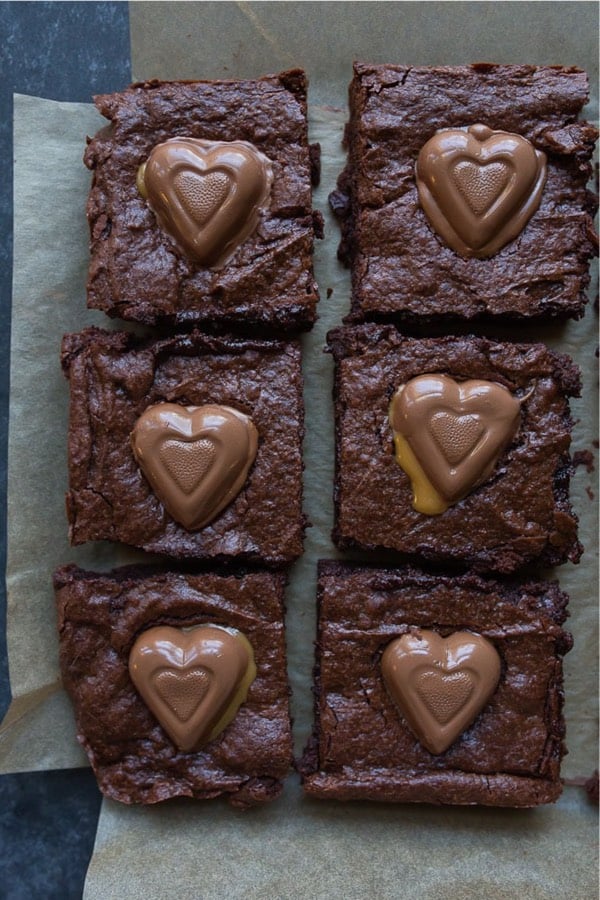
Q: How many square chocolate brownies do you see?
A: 6